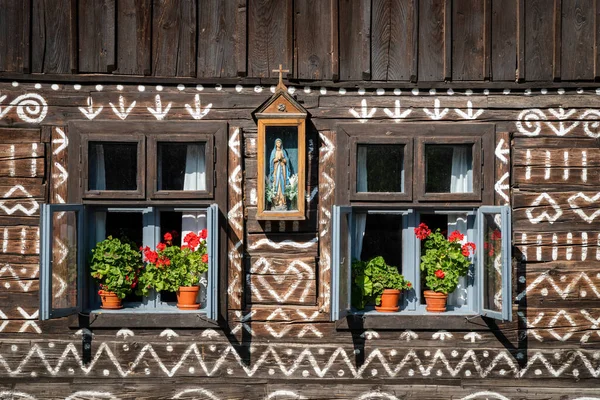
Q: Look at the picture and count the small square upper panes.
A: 4